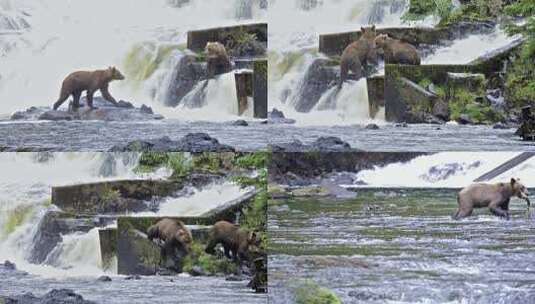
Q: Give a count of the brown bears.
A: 7